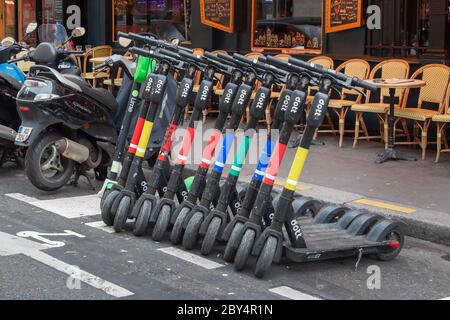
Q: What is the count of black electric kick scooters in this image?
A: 10